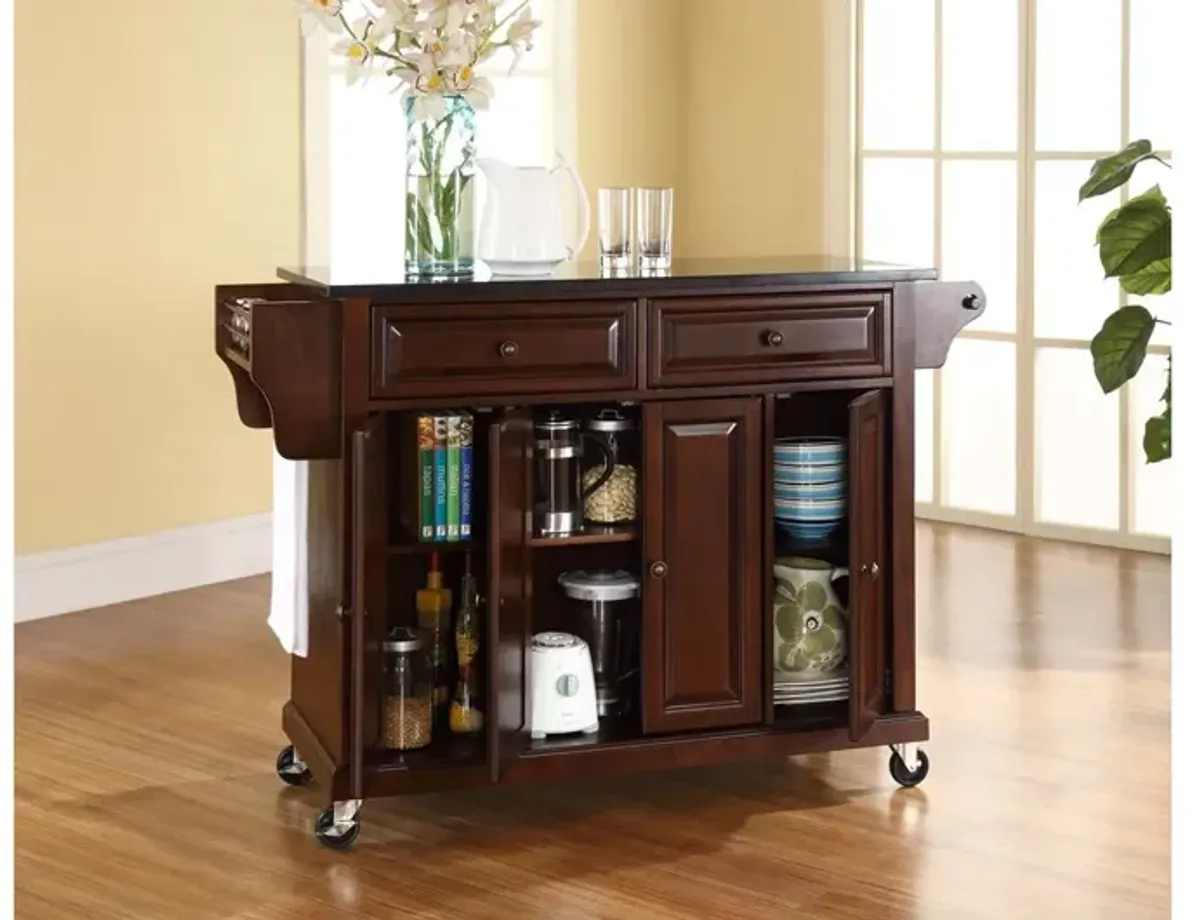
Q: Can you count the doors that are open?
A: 3